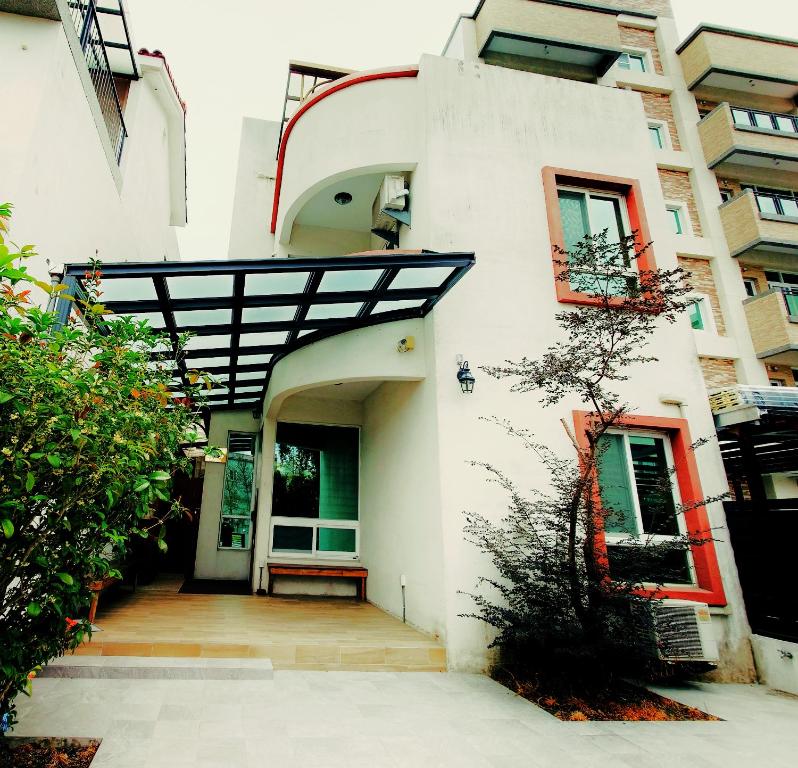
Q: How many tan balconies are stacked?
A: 4